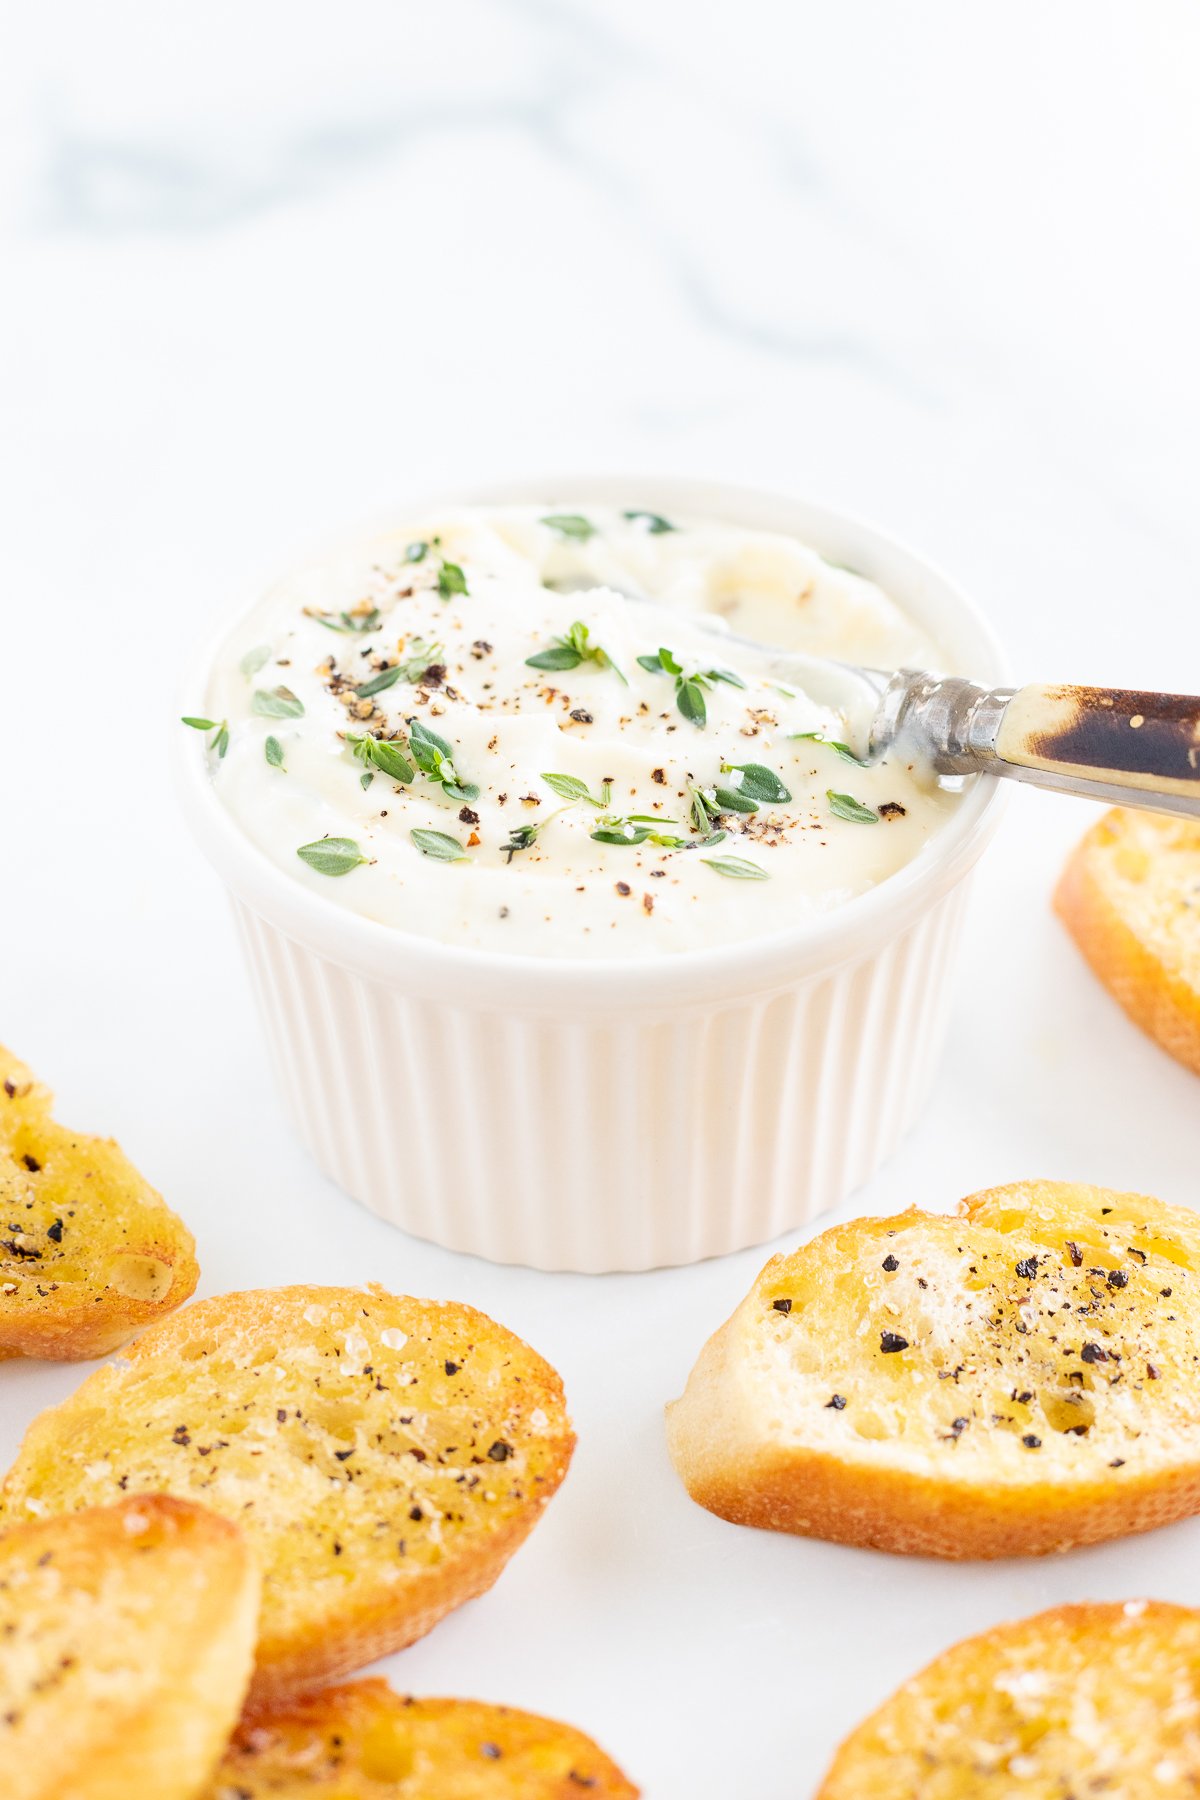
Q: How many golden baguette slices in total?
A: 7